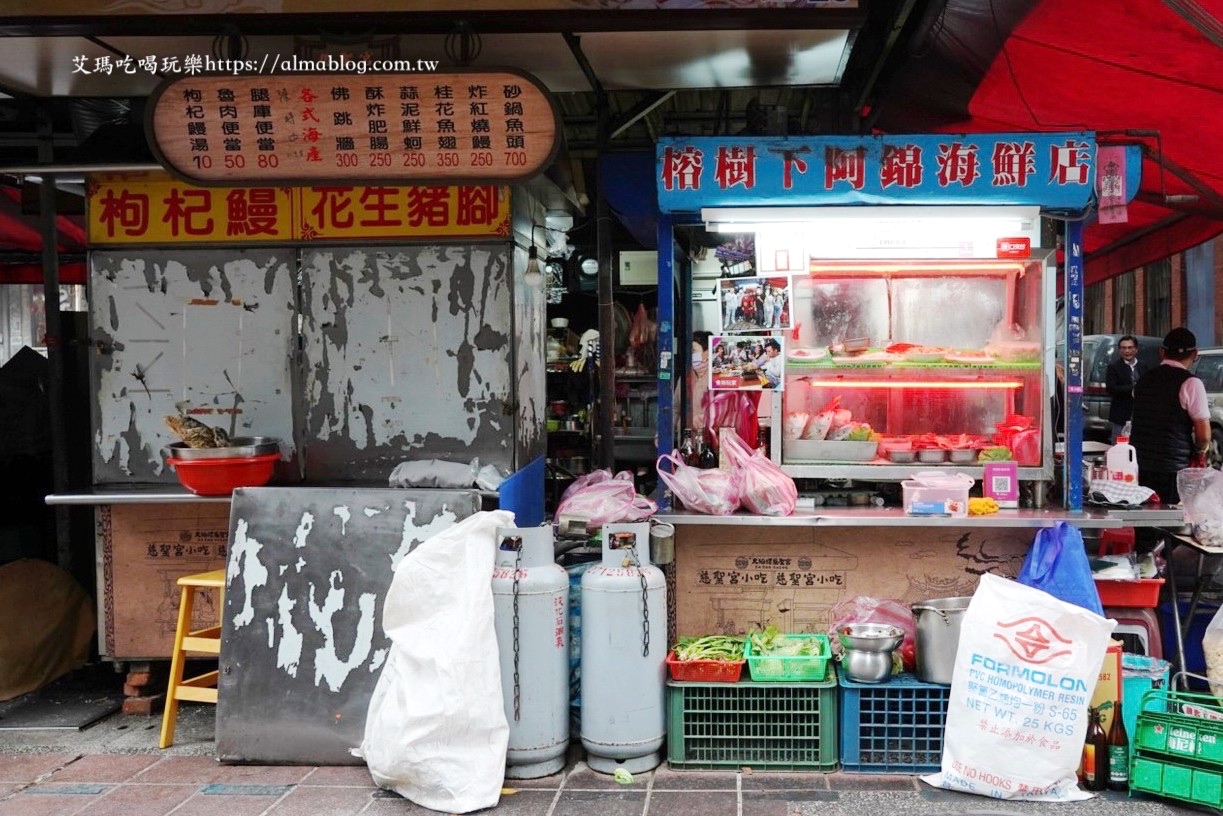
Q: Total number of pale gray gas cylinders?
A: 2